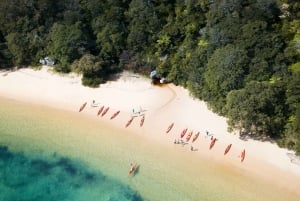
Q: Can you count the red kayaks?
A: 14